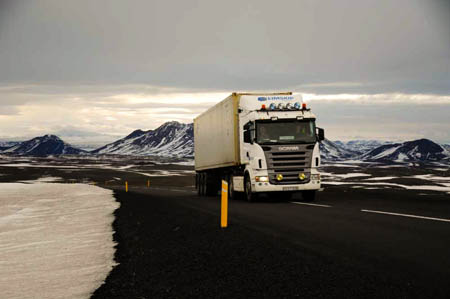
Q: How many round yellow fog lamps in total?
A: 2